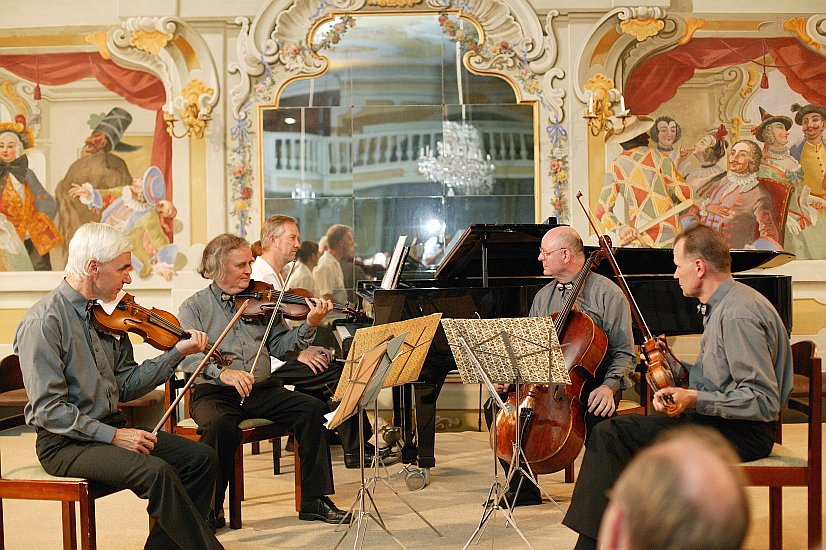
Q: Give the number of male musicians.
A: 5